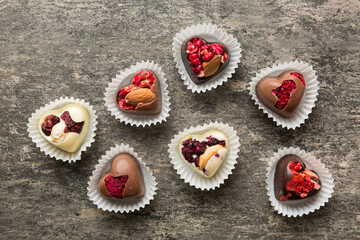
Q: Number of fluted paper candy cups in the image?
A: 7